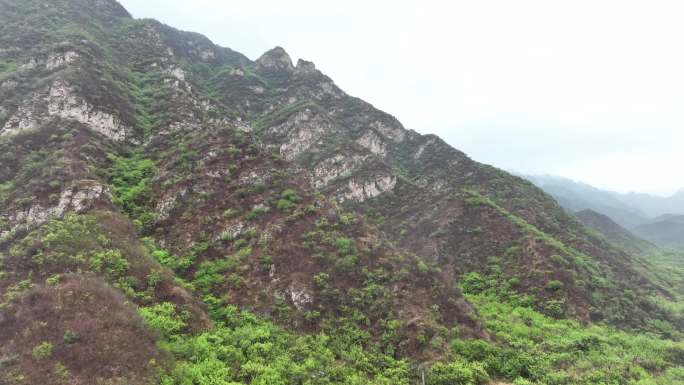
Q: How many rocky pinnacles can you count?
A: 2